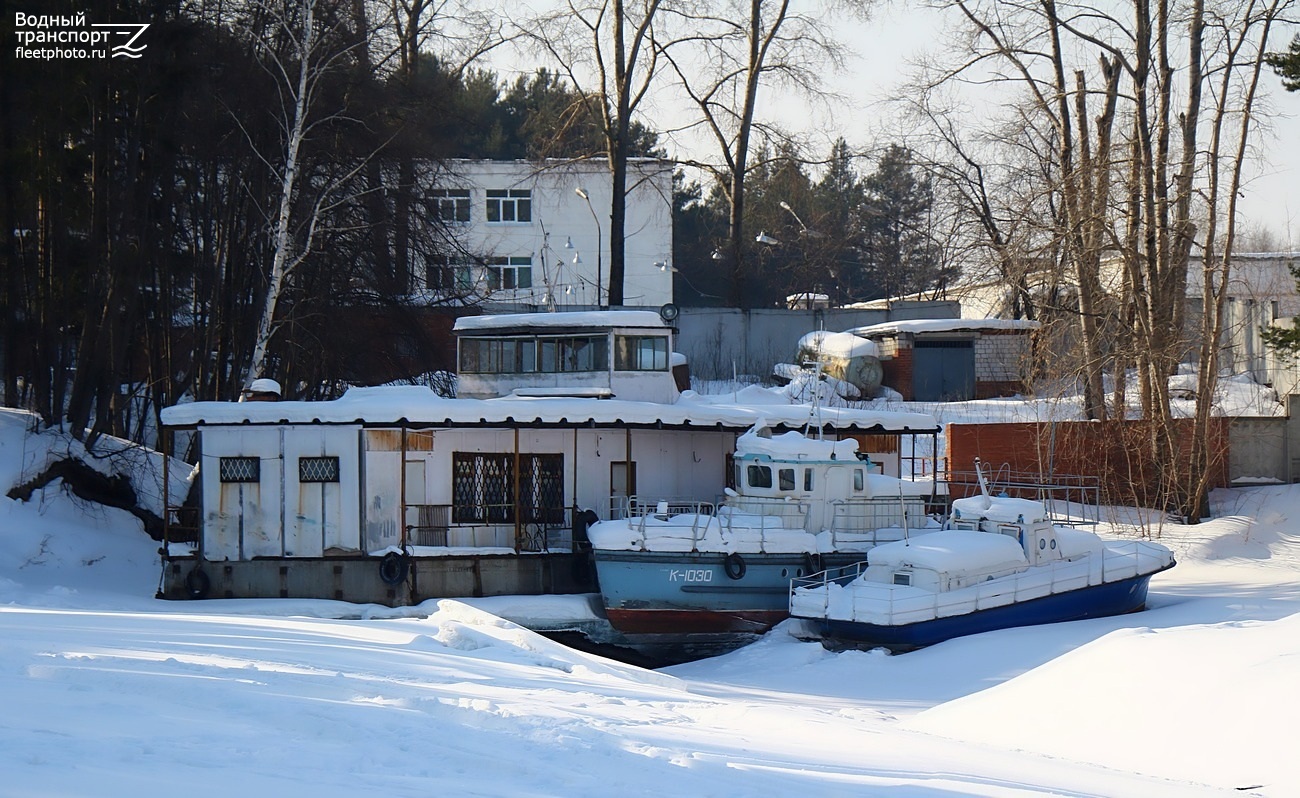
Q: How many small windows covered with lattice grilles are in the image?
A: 2